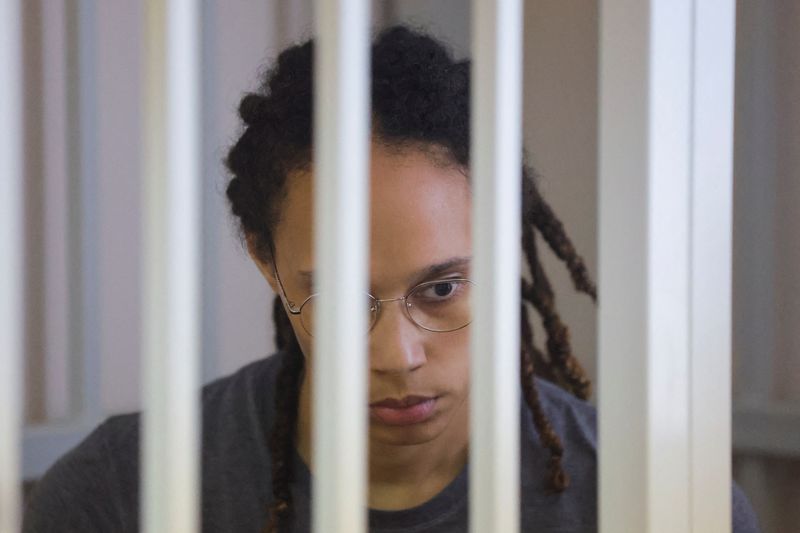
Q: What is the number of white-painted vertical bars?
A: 5